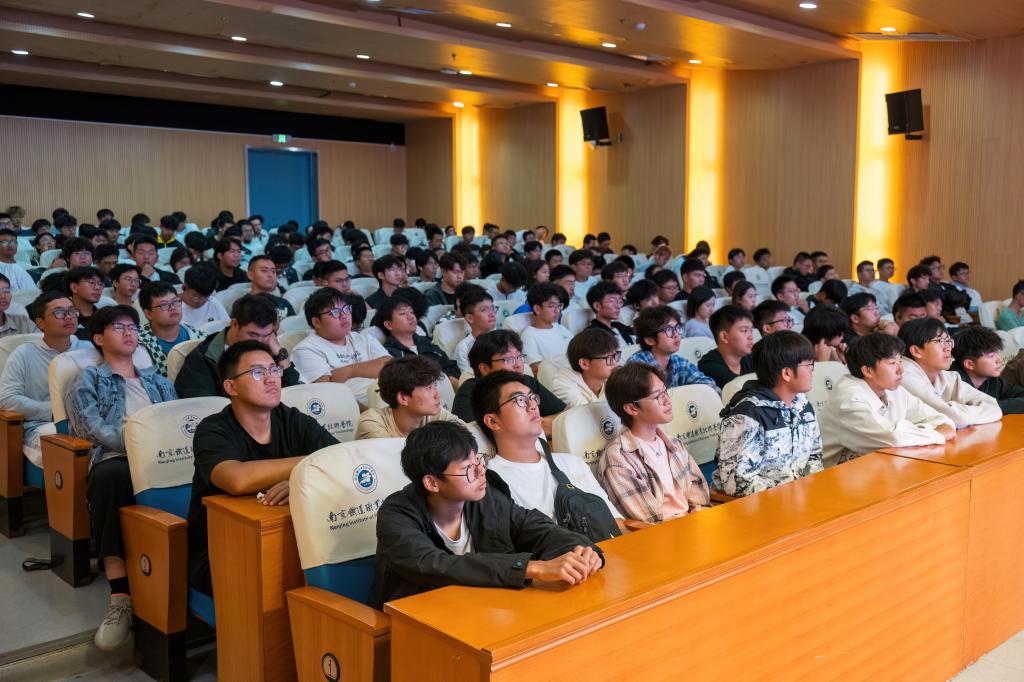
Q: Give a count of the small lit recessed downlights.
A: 13